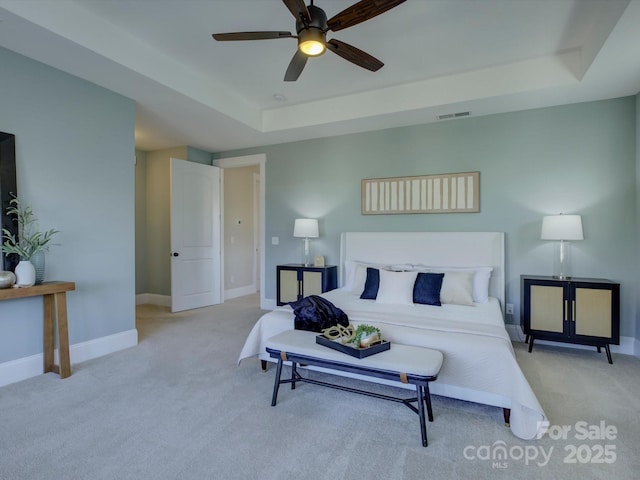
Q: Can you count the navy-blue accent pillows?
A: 2